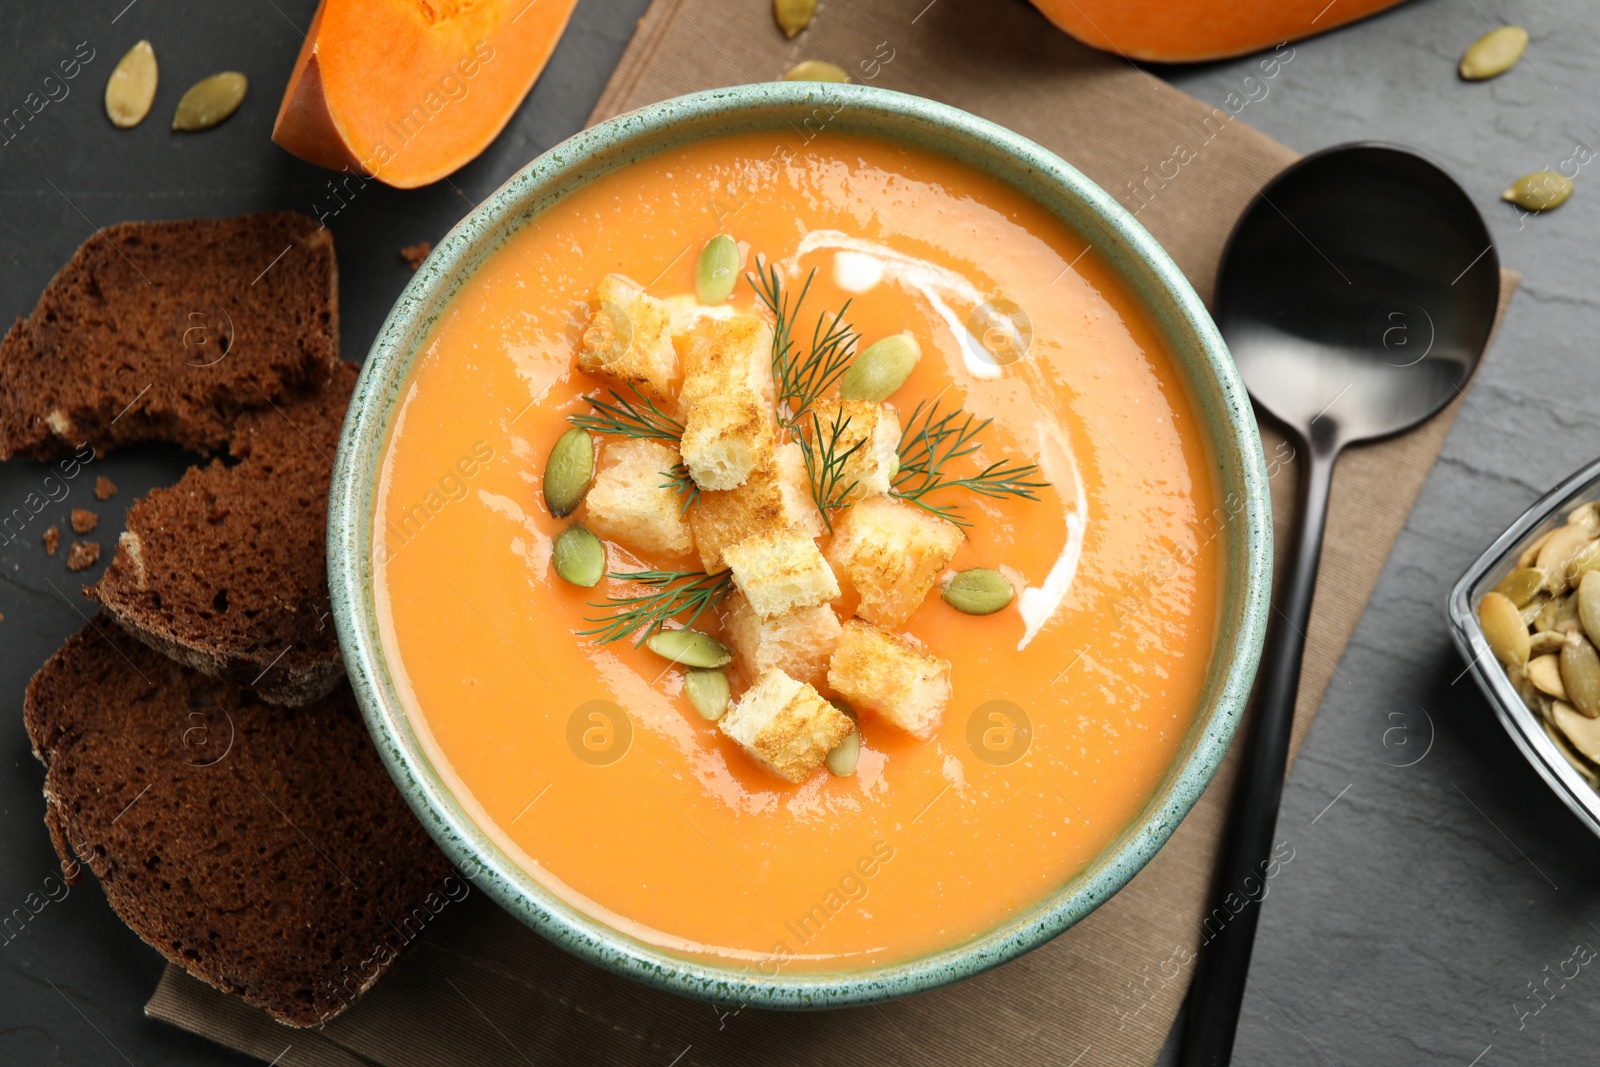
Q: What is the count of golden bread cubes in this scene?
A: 11